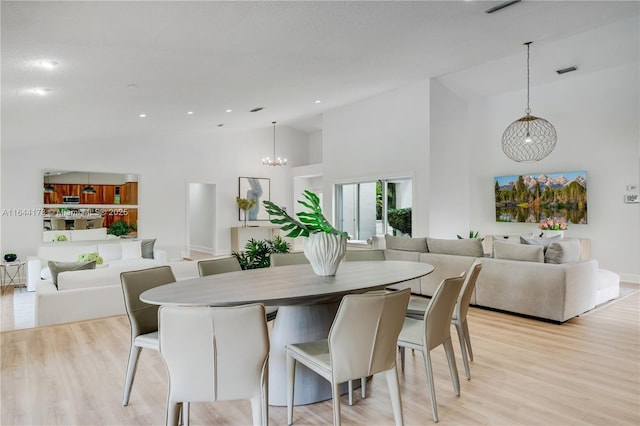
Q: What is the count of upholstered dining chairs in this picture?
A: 8